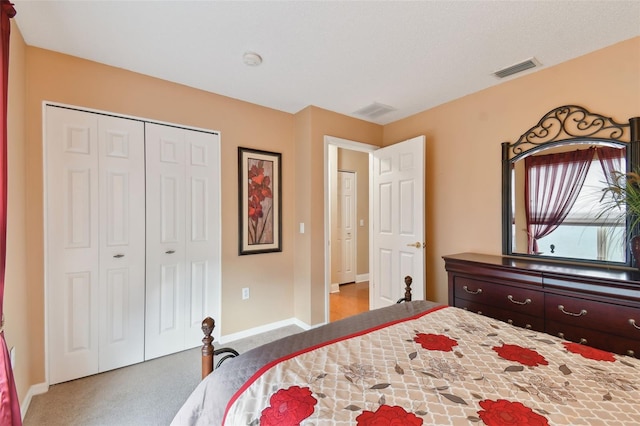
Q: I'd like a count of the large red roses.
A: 6